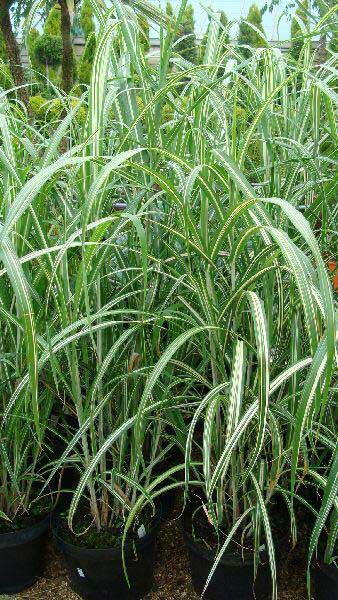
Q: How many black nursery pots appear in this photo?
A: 4